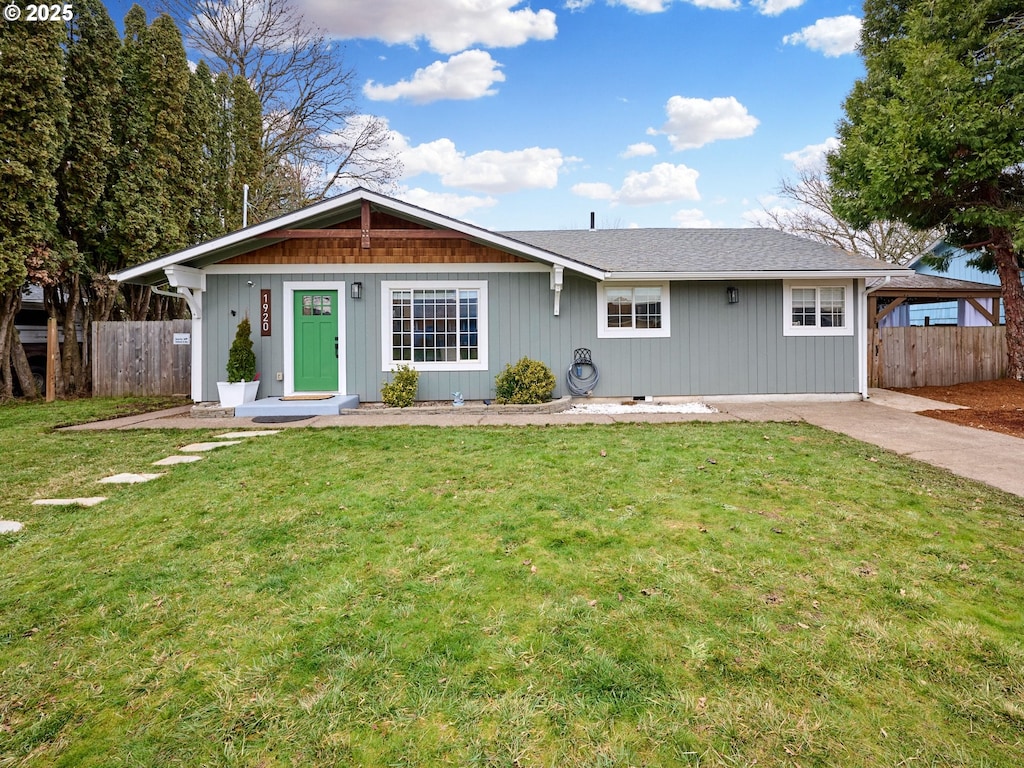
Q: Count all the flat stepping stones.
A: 6